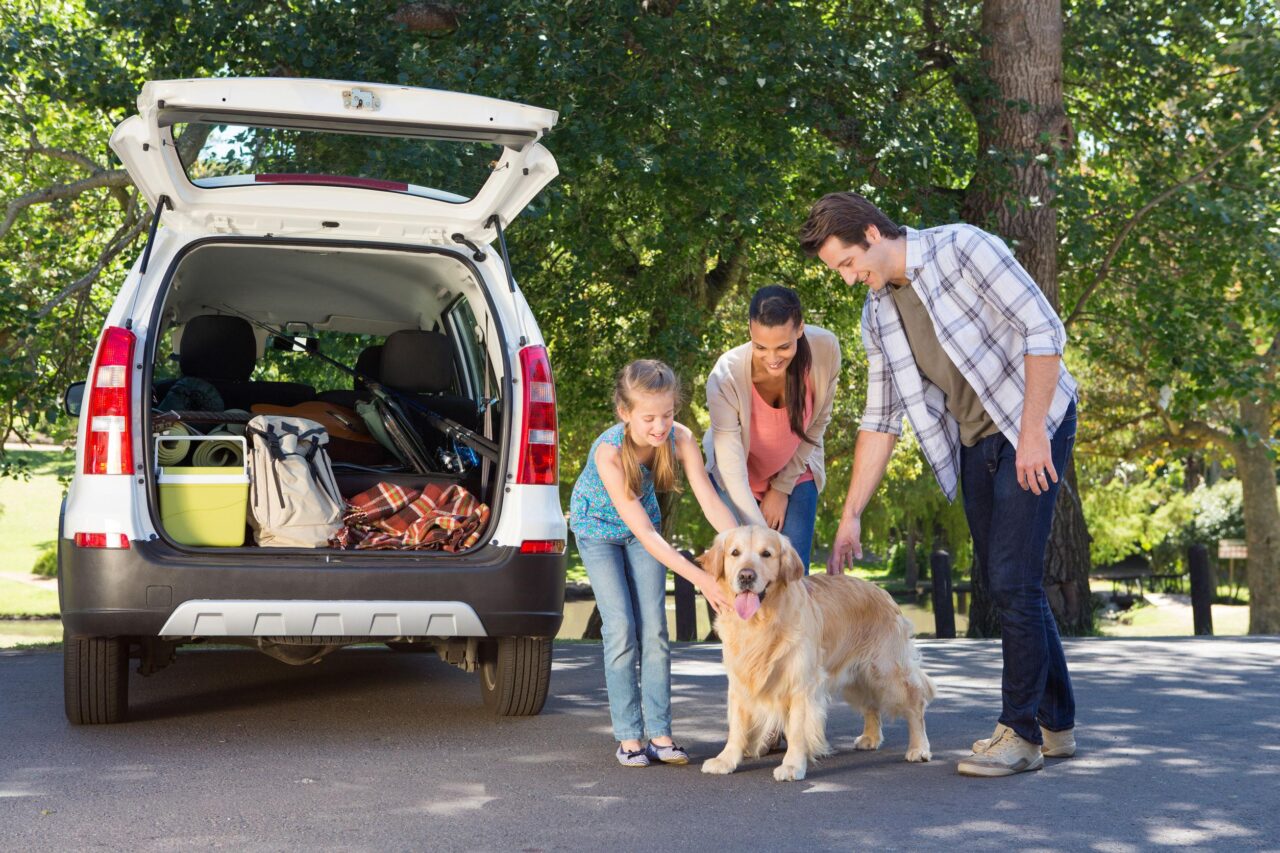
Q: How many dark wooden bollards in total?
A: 3